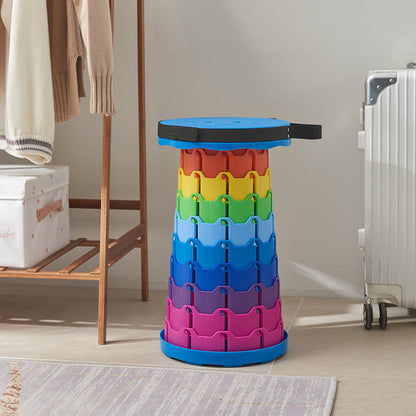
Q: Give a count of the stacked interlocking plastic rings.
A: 9